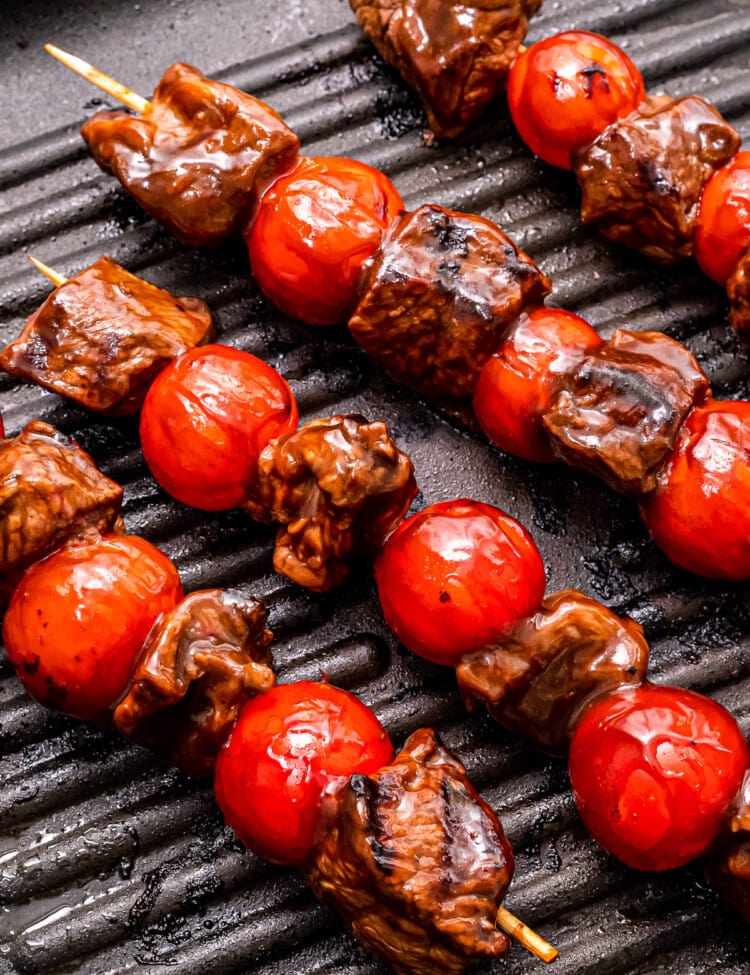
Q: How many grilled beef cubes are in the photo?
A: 13